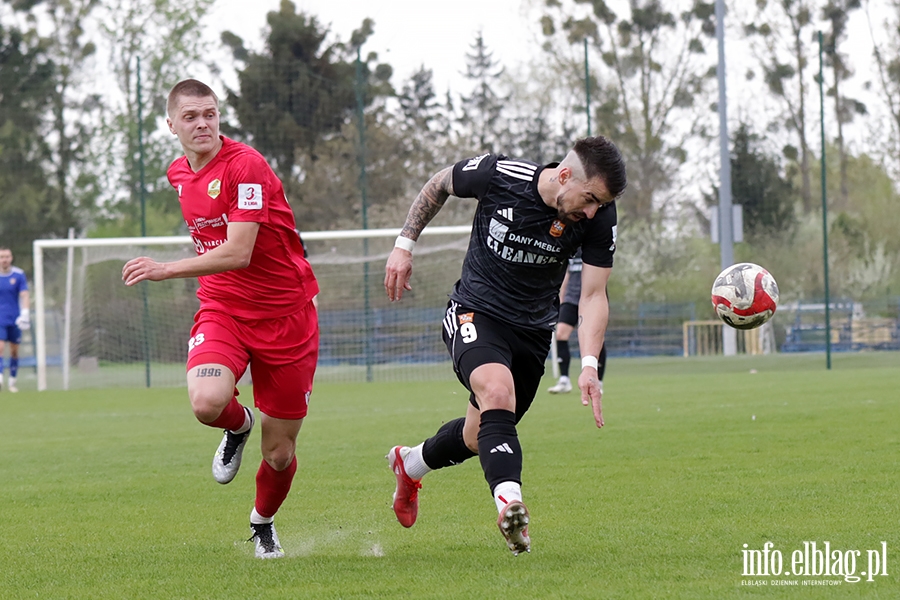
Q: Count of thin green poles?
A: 4